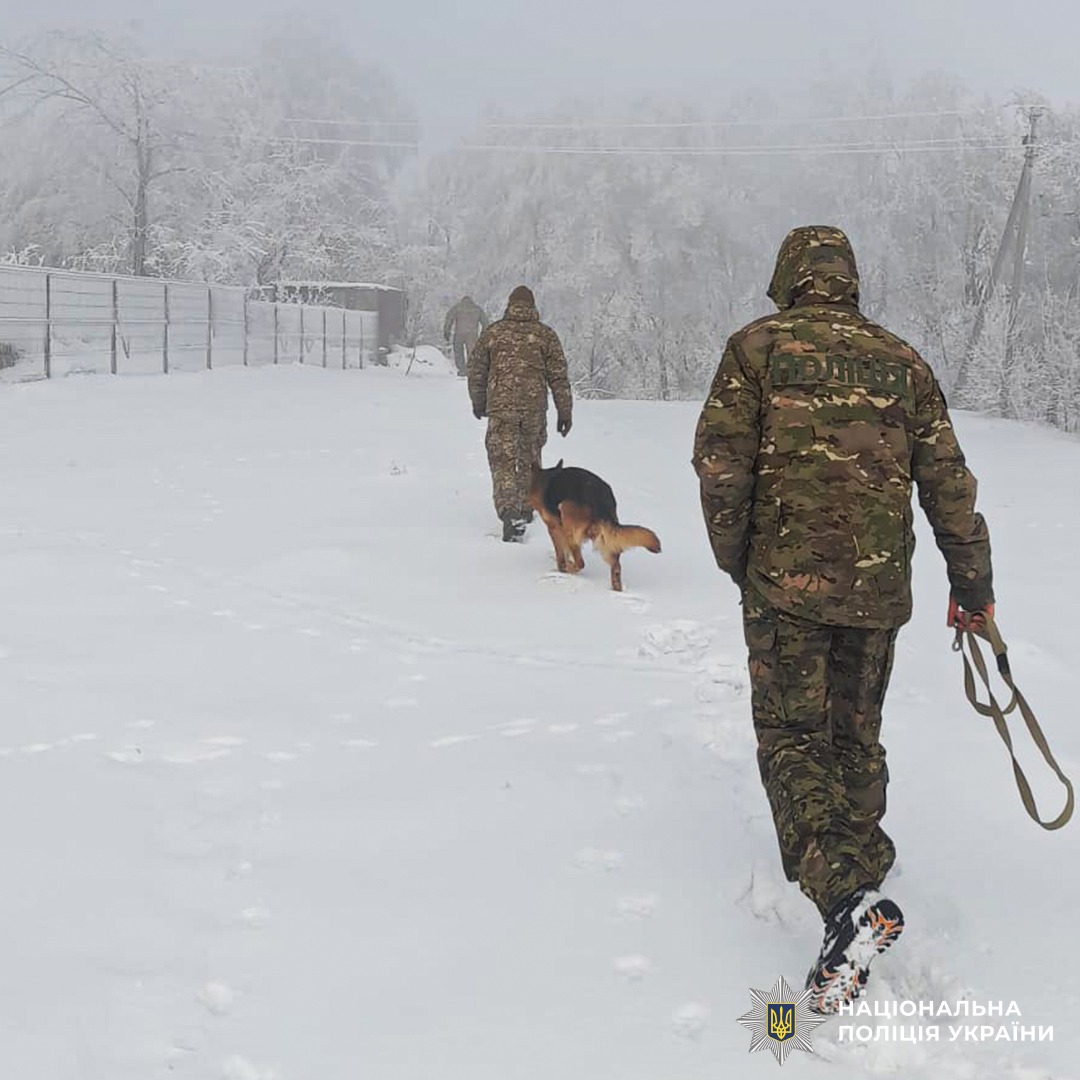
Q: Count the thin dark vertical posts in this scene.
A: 10